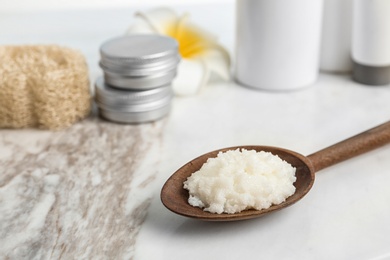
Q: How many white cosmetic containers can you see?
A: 3